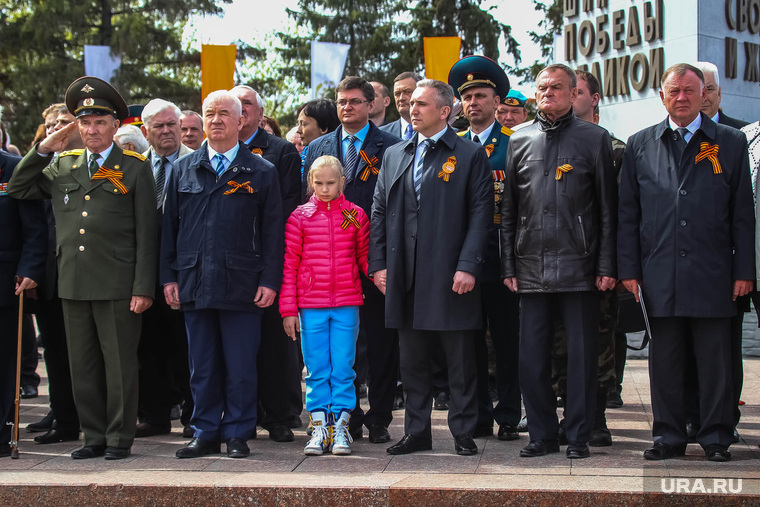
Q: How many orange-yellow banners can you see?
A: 2